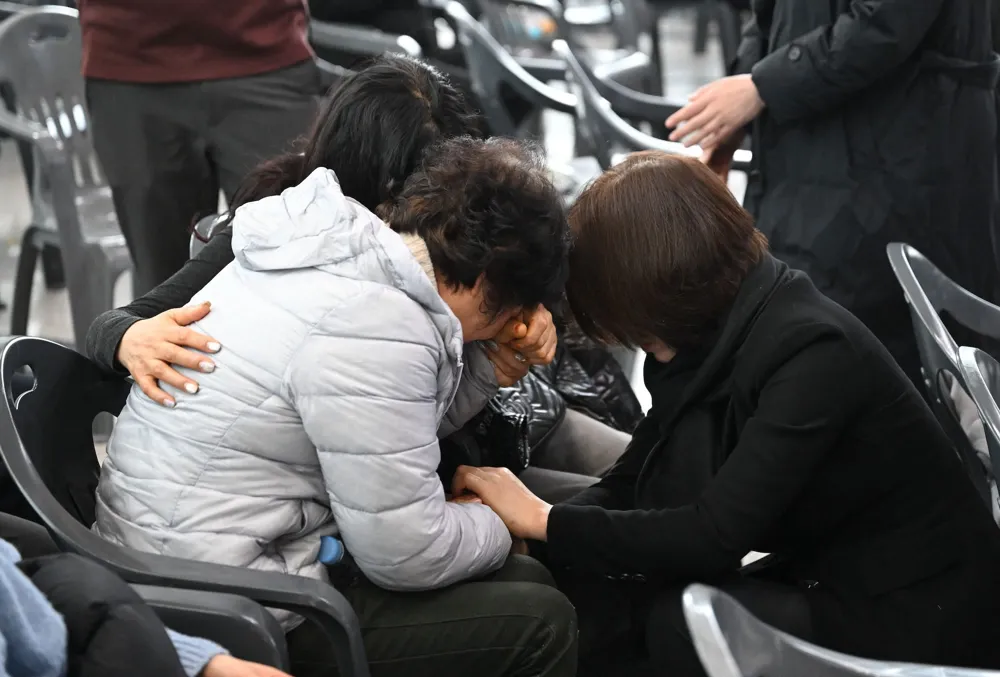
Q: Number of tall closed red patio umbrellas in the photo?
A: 0